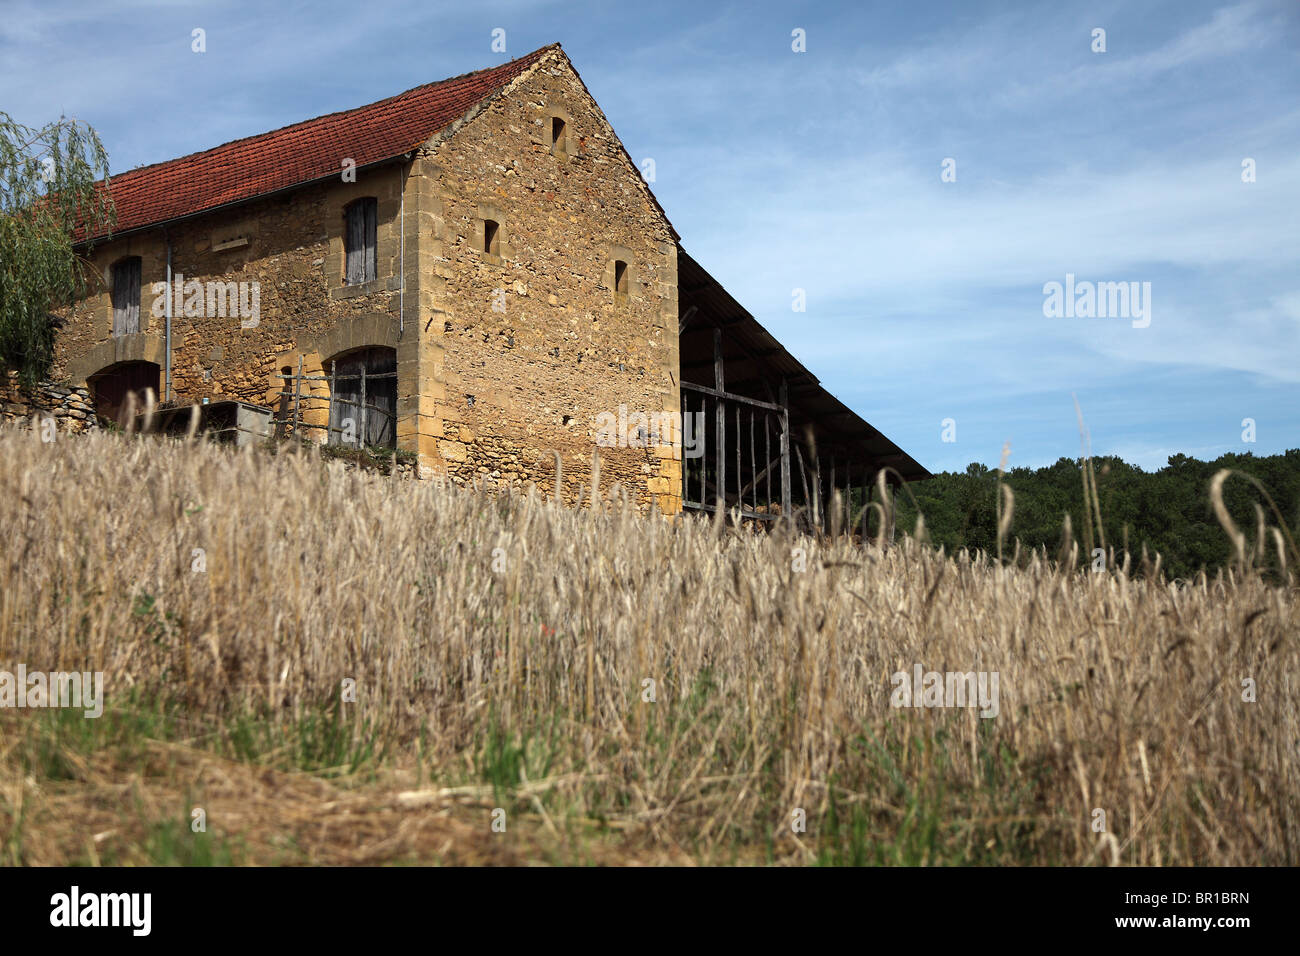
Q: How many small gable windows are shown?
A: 3